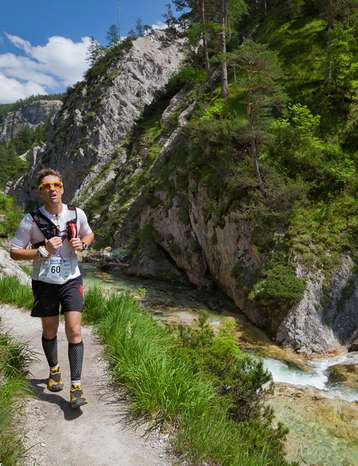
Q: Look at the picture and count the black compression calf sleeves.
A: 2